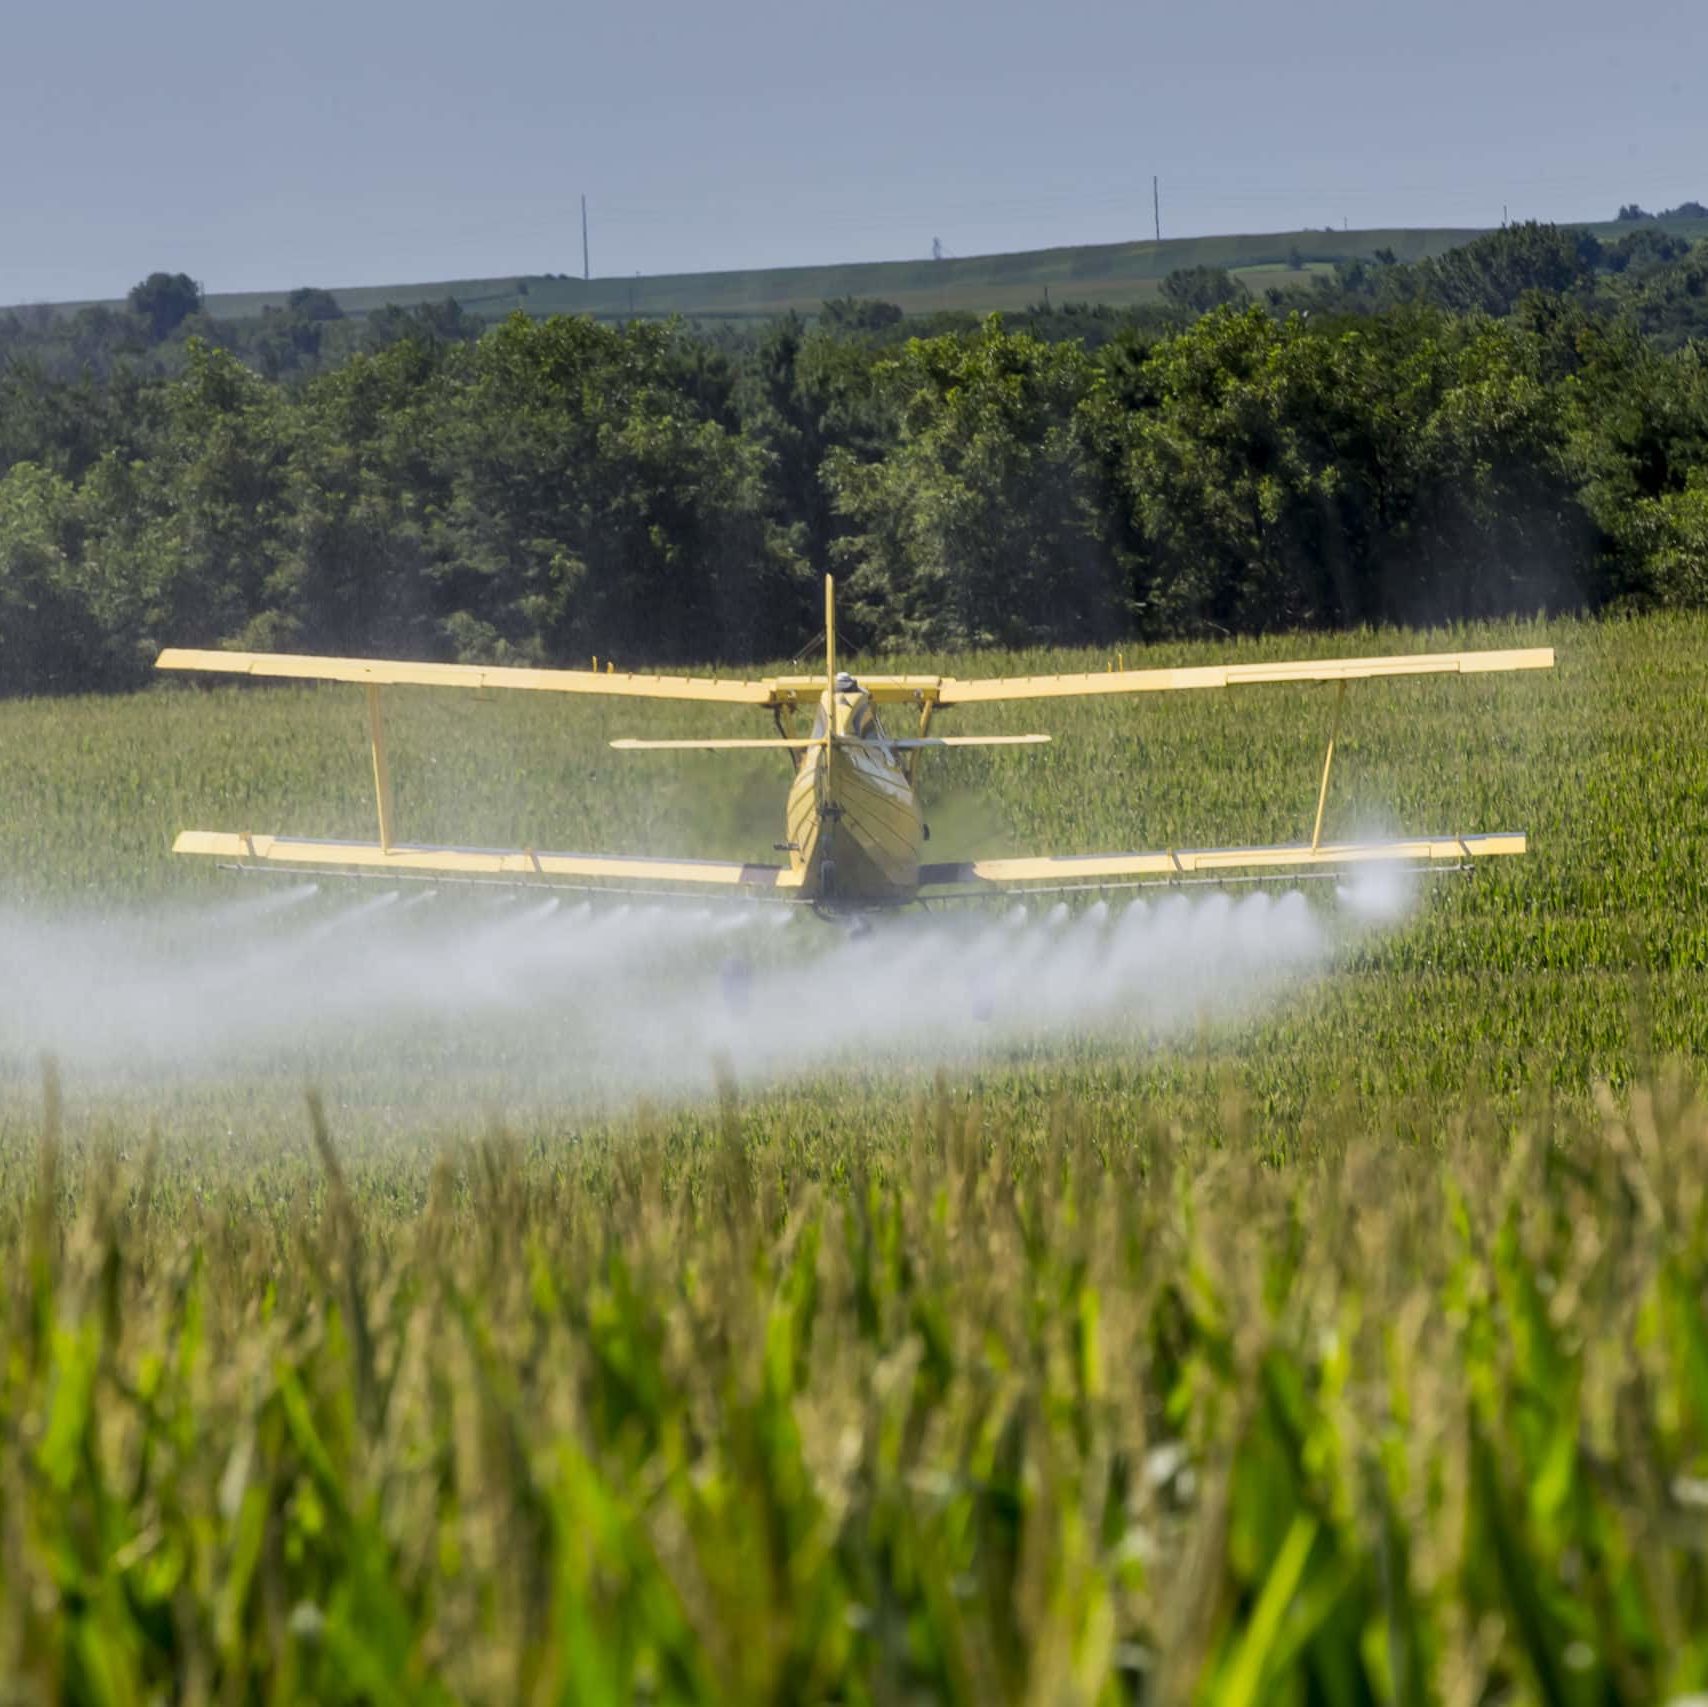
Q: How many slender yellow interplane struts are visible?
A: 2